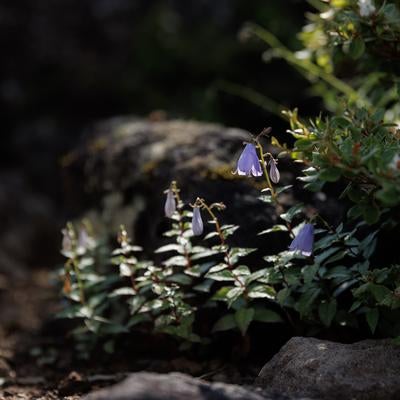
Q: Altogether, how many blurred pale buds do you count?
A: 2